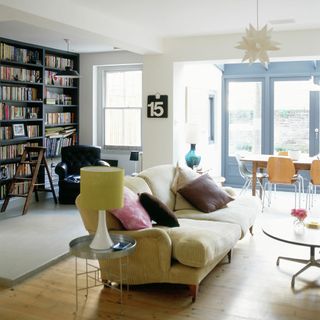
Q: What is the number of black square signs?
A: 1